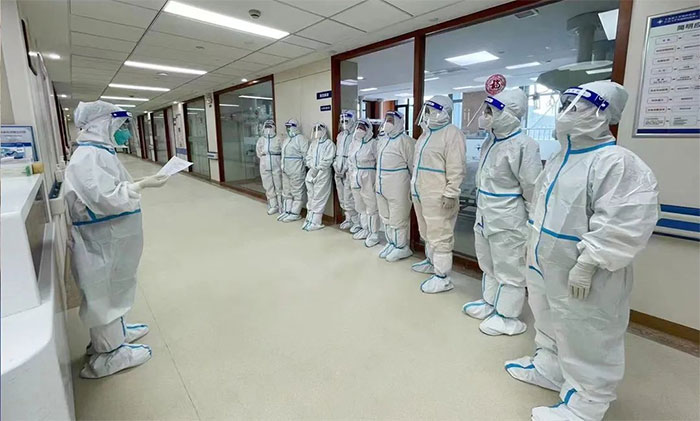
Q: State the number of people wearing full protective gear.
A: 10